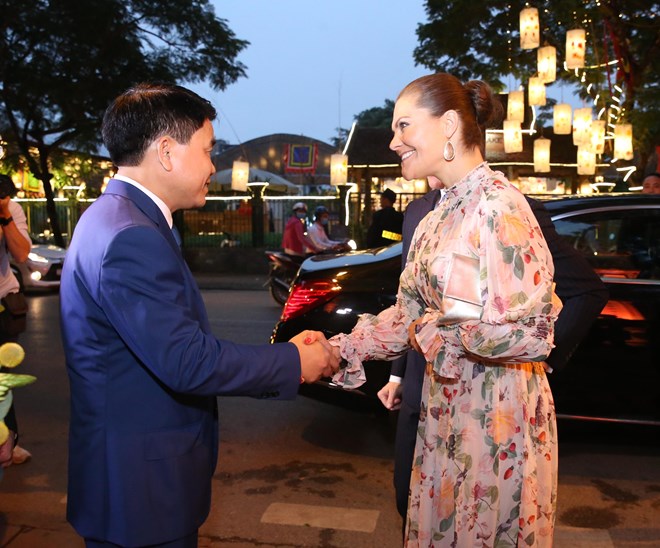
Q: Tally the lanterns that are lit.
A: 14